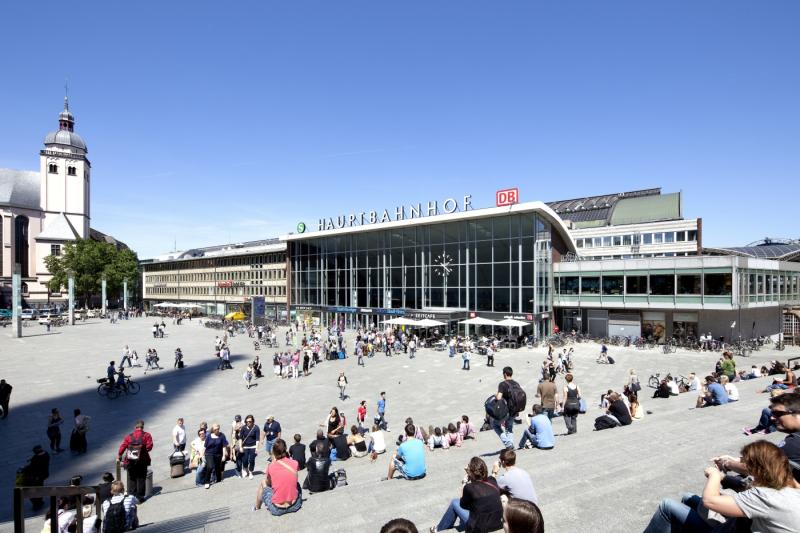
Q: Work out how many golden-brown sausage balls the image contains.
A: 0